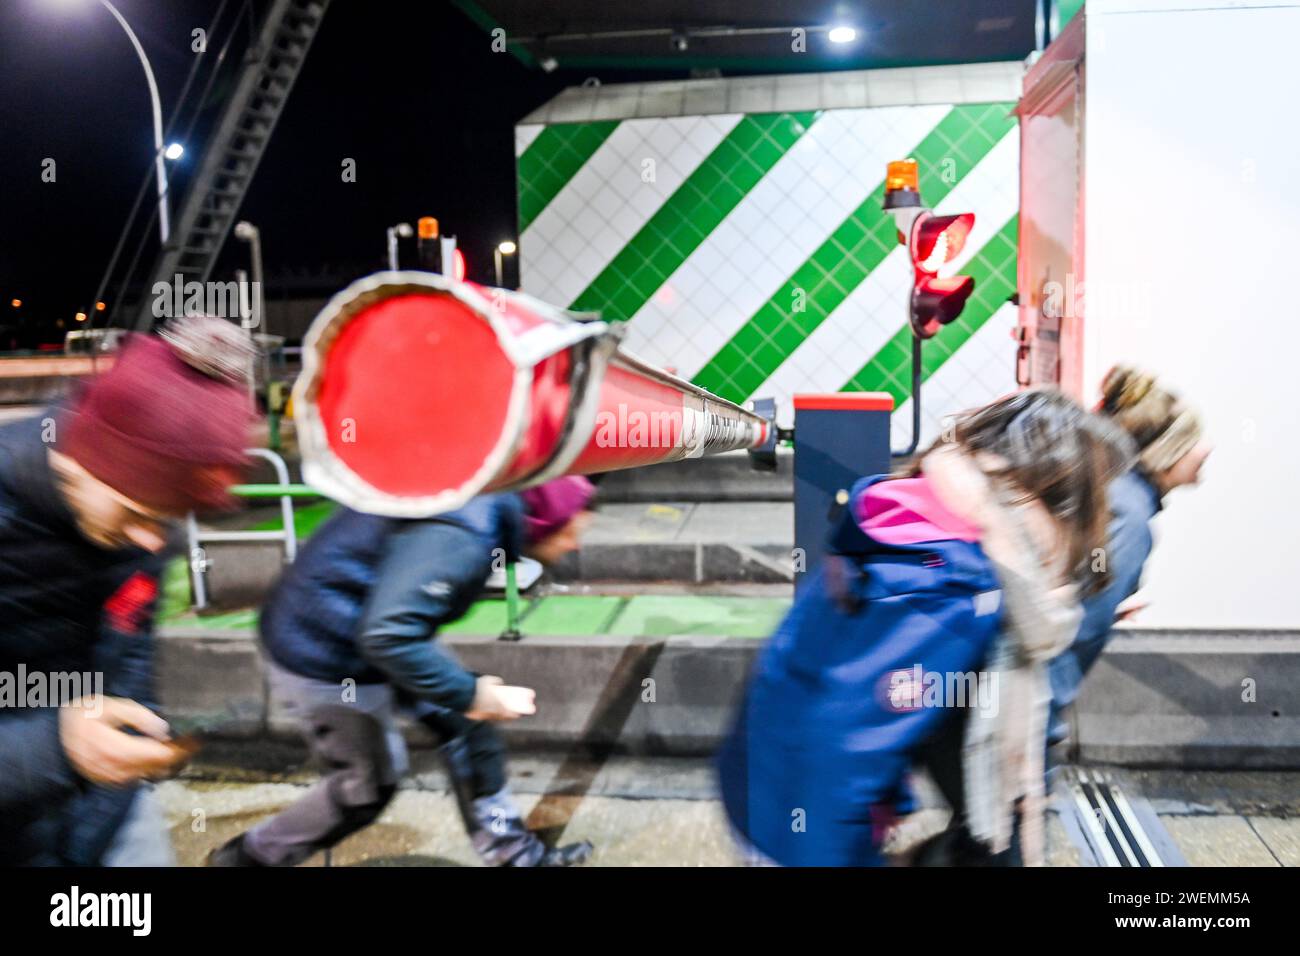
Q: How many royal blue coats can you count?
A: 1